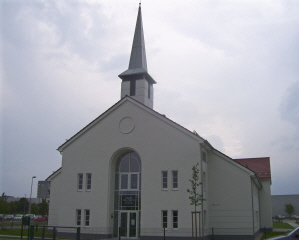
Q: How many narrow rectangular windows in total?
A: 8